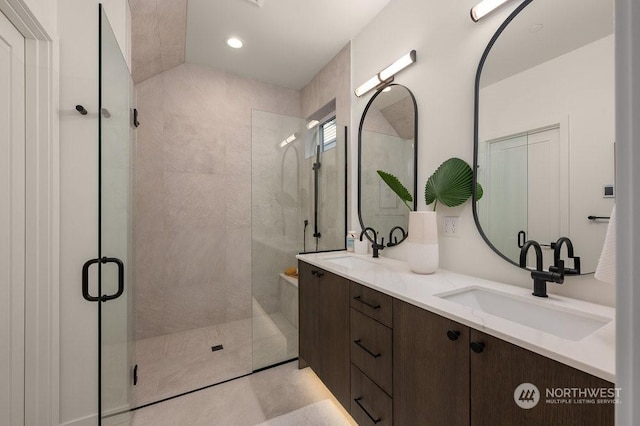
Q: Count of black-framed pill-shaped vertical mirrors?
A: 2